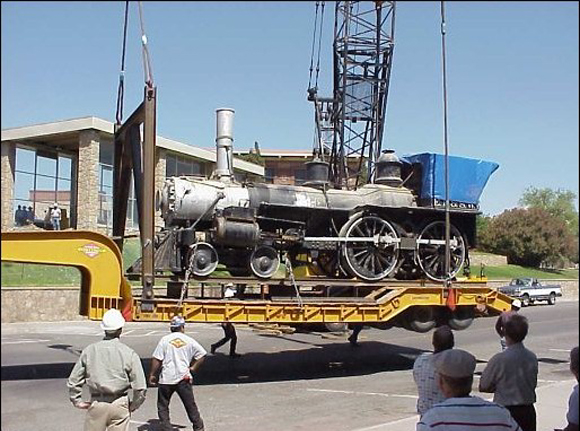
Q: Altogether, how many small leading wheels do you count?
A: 2